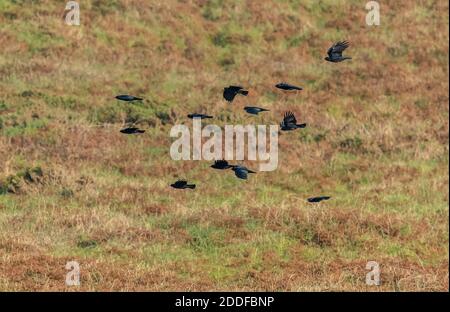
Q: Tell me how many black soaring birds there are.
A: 12